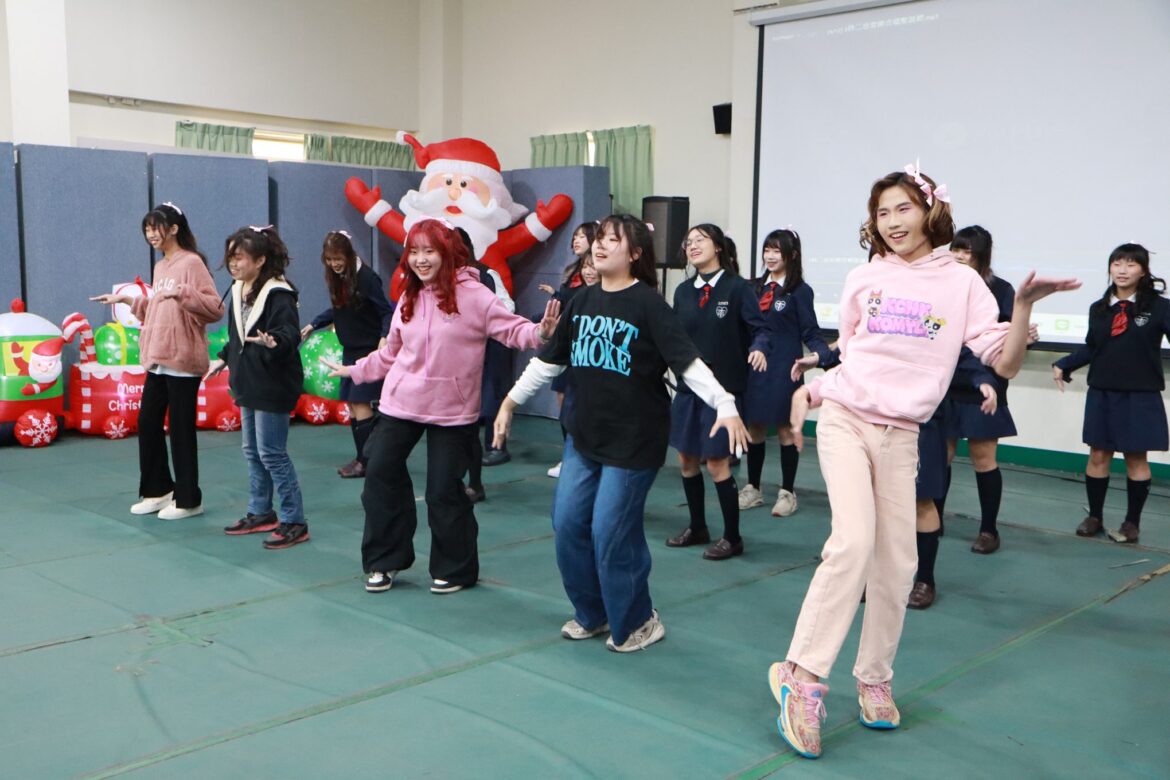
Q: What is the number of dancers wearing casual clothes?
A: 5